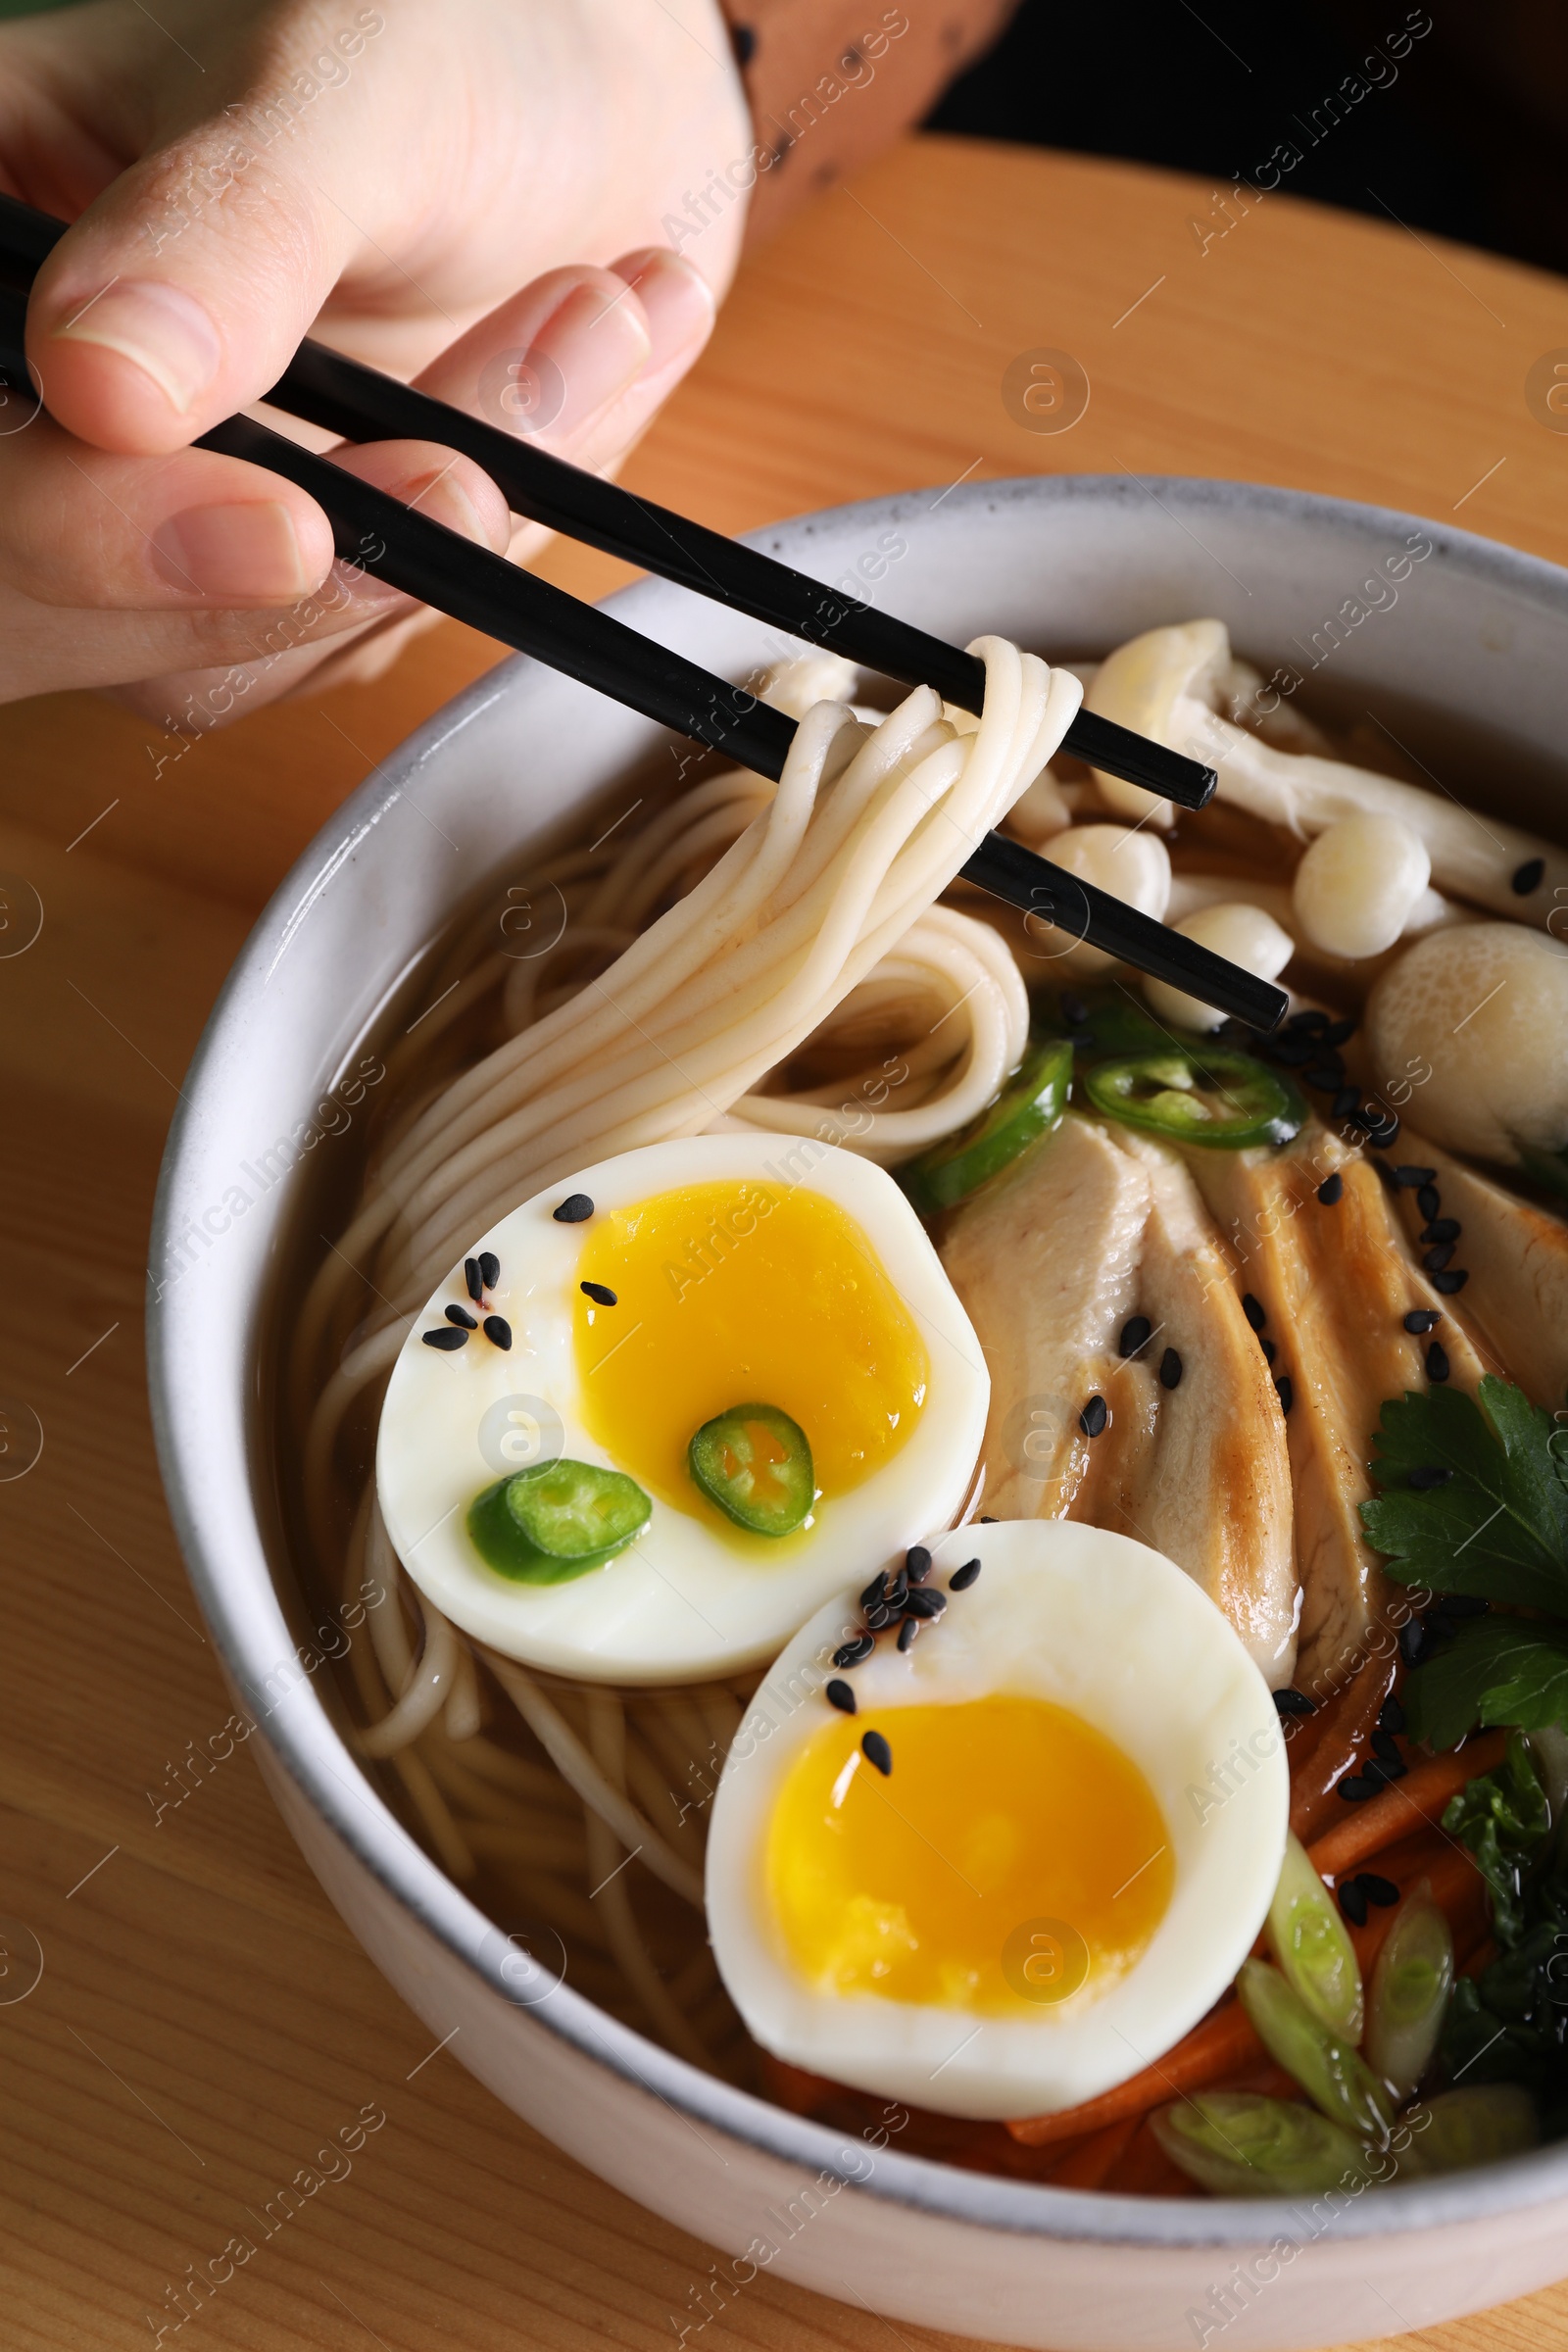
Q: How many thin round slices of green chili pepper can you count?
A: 4